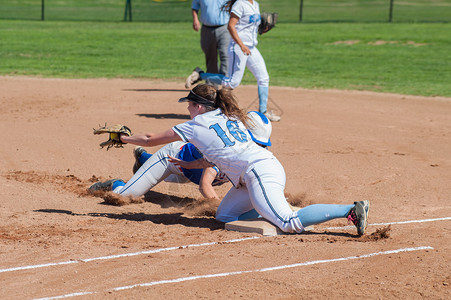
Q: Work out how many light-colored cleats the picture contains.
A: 2